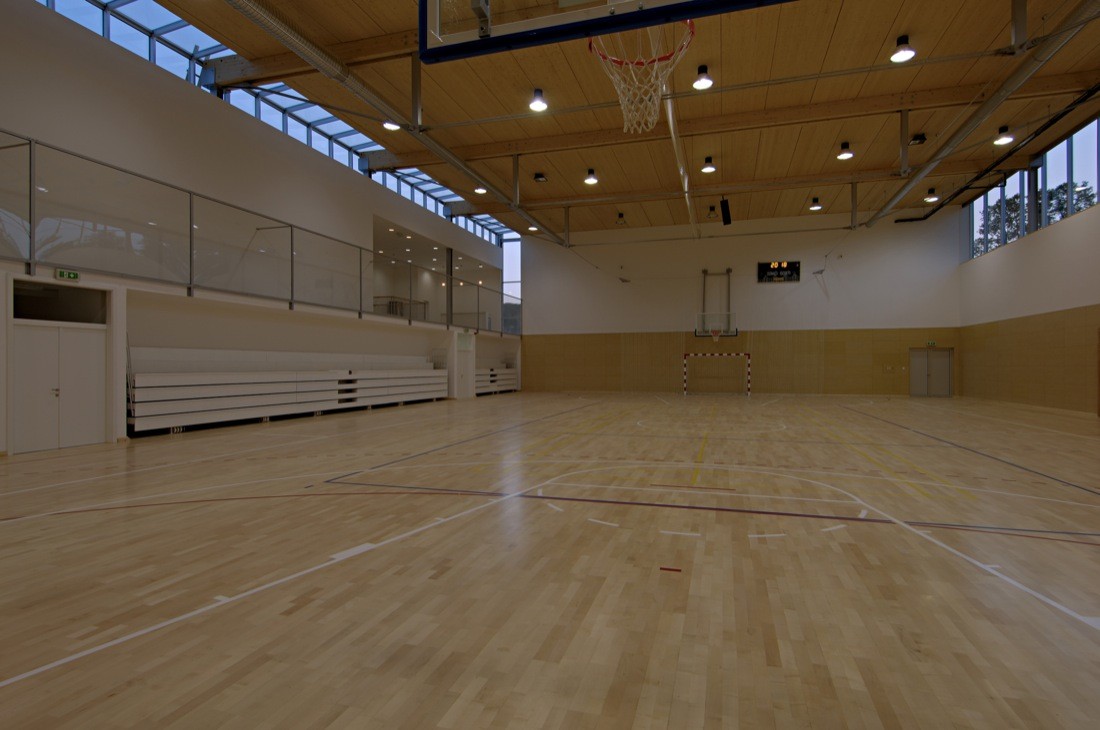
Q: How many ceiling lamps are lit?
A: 12